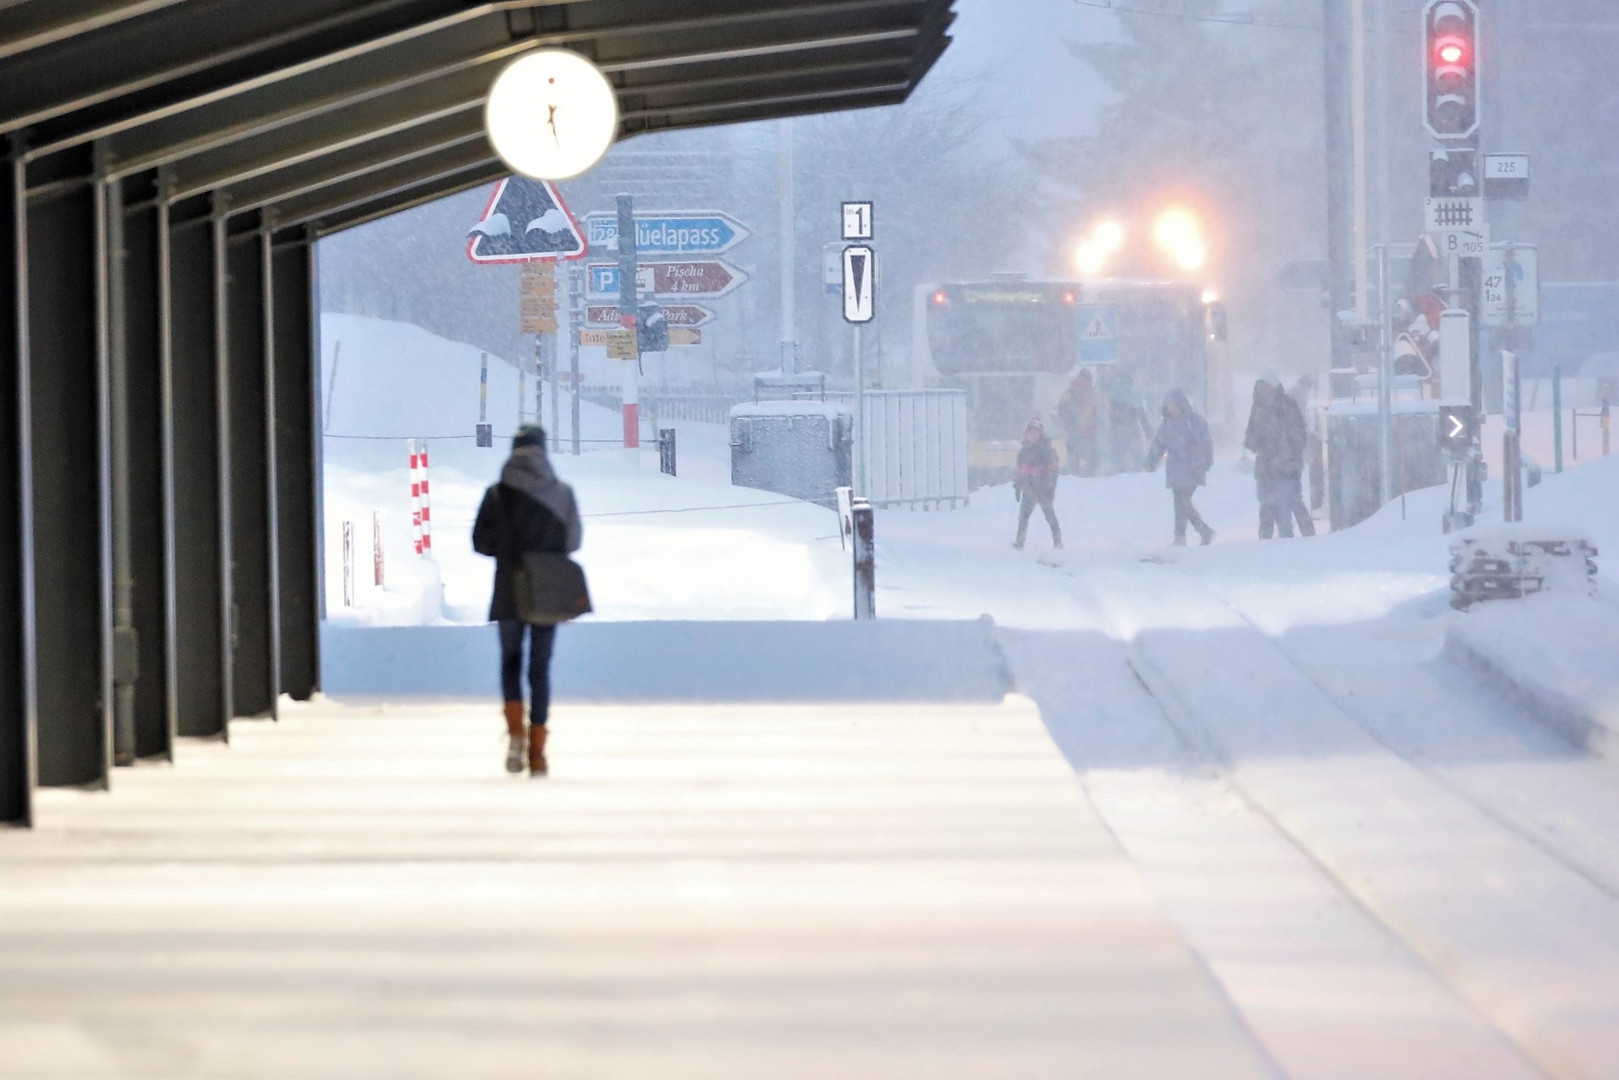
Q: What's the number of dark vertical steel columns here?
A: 6